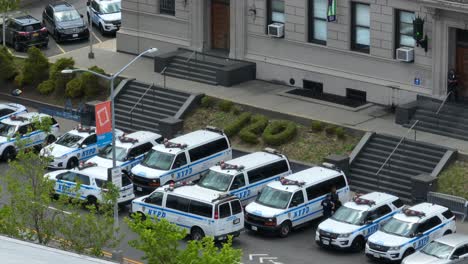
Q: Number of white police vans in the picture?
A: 4